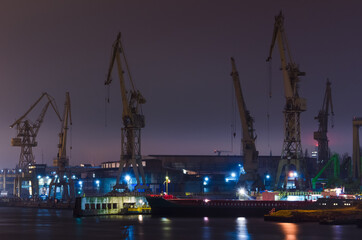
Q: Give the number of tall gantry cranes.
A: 6